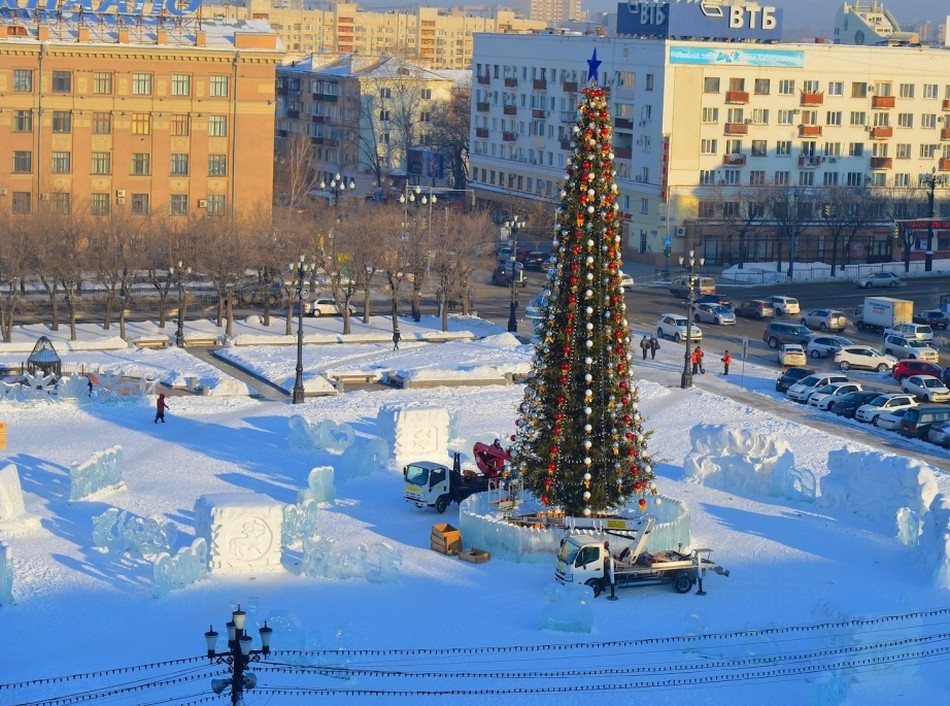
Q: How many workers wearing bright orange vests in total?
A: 3